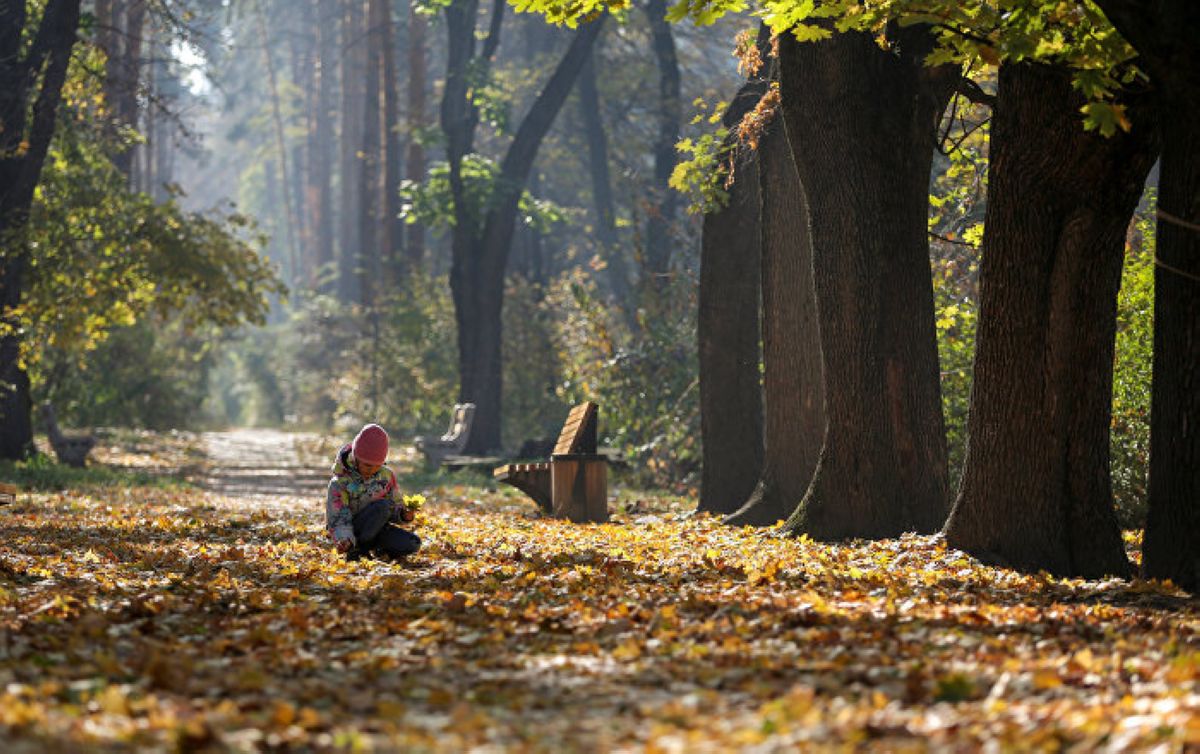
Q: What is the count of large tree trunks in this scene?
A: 5